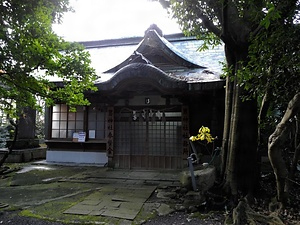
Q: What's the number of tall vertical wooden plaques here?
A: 2